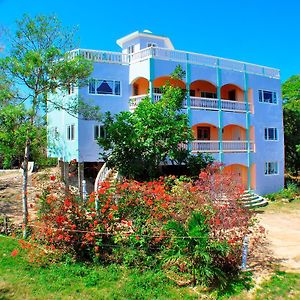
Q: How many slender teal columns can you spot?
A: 4